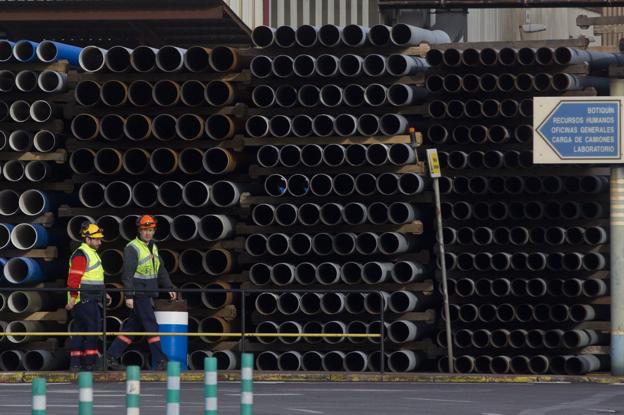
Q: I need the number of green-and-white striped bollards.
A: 6